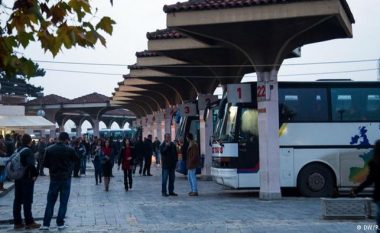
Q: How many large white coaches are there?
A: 1